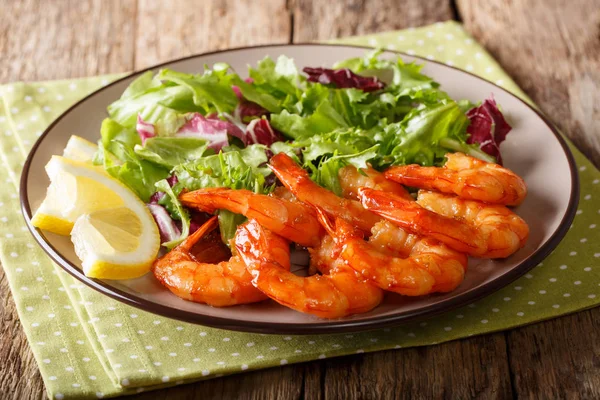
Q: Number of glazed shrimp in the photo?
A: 7